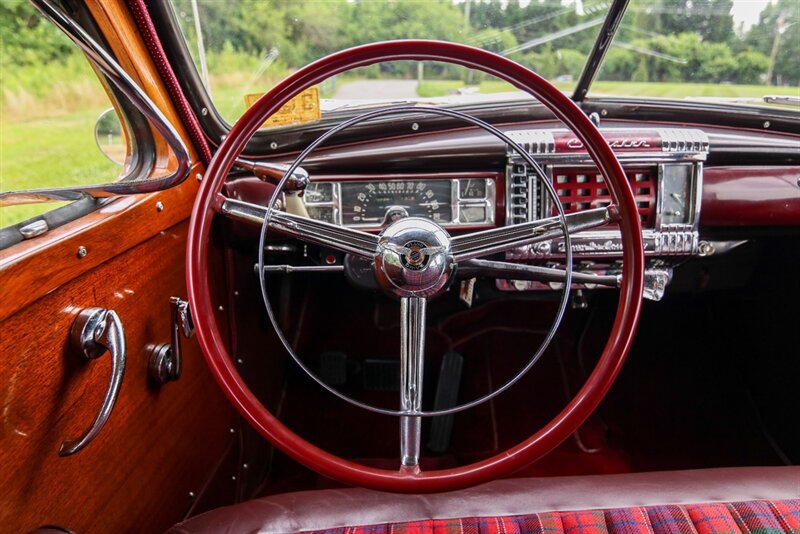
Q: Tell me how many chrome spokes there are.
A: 3